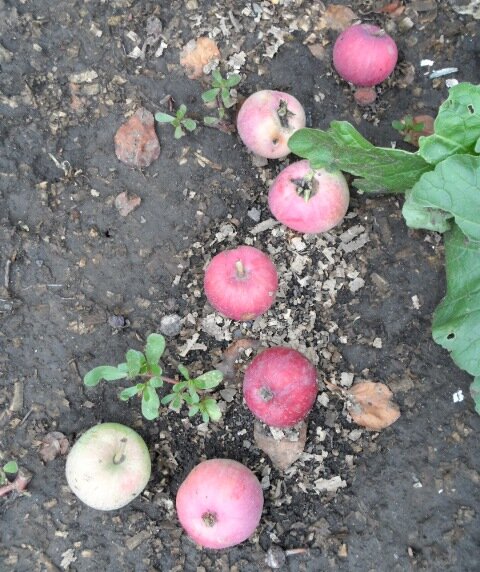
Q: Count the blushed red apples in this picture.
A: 6